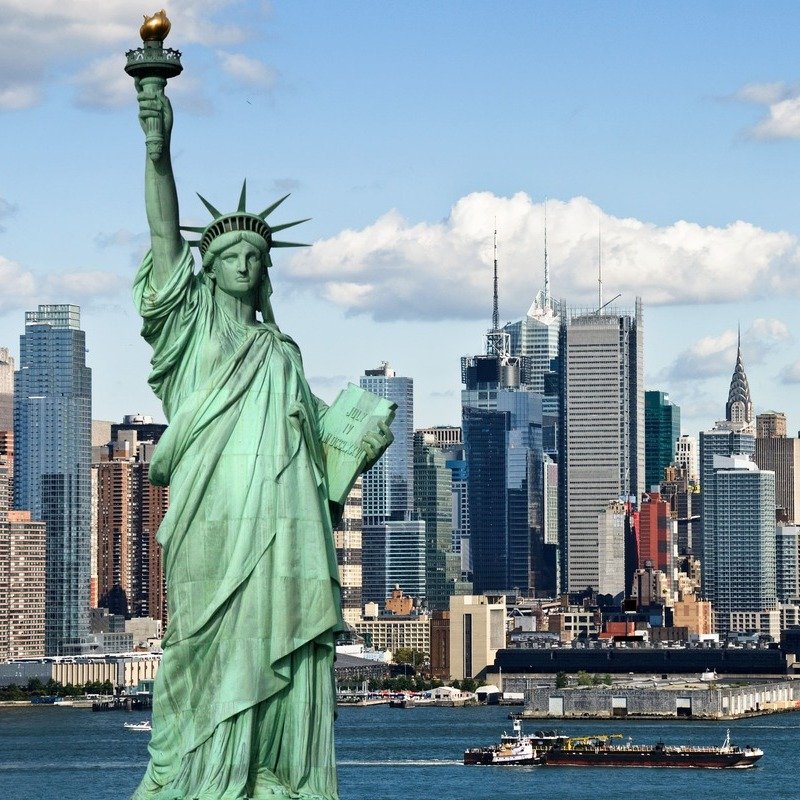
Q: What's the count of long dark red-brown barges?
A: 1